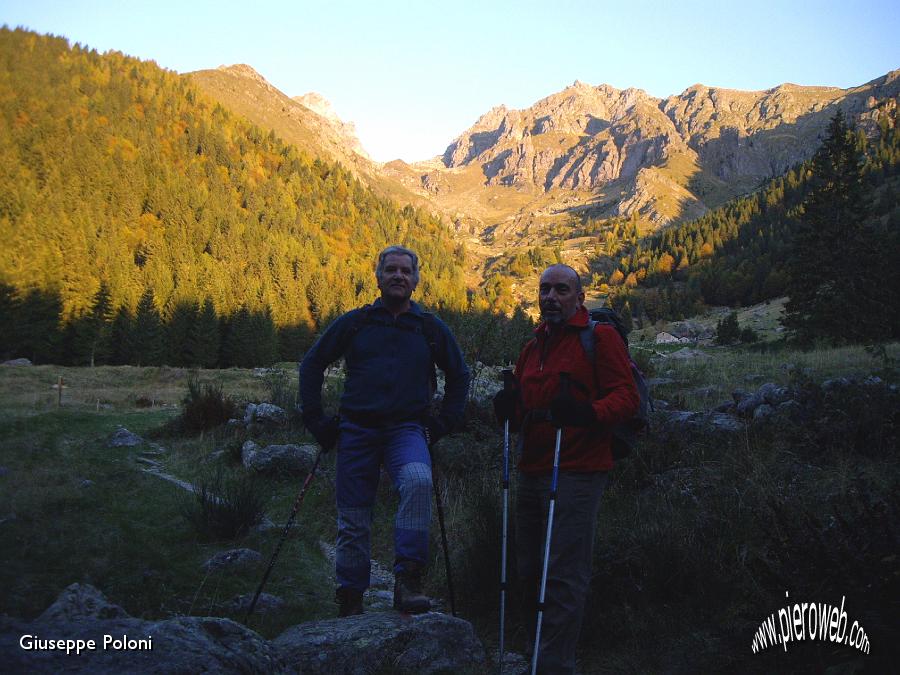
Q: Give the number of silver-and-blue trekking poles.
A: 2